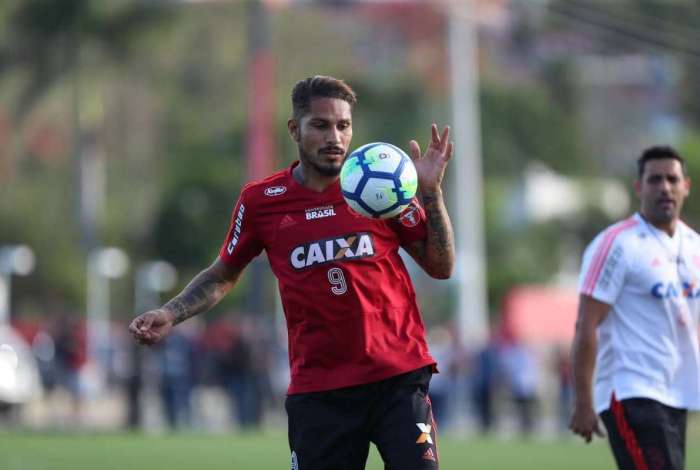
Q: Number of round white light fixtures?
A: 3